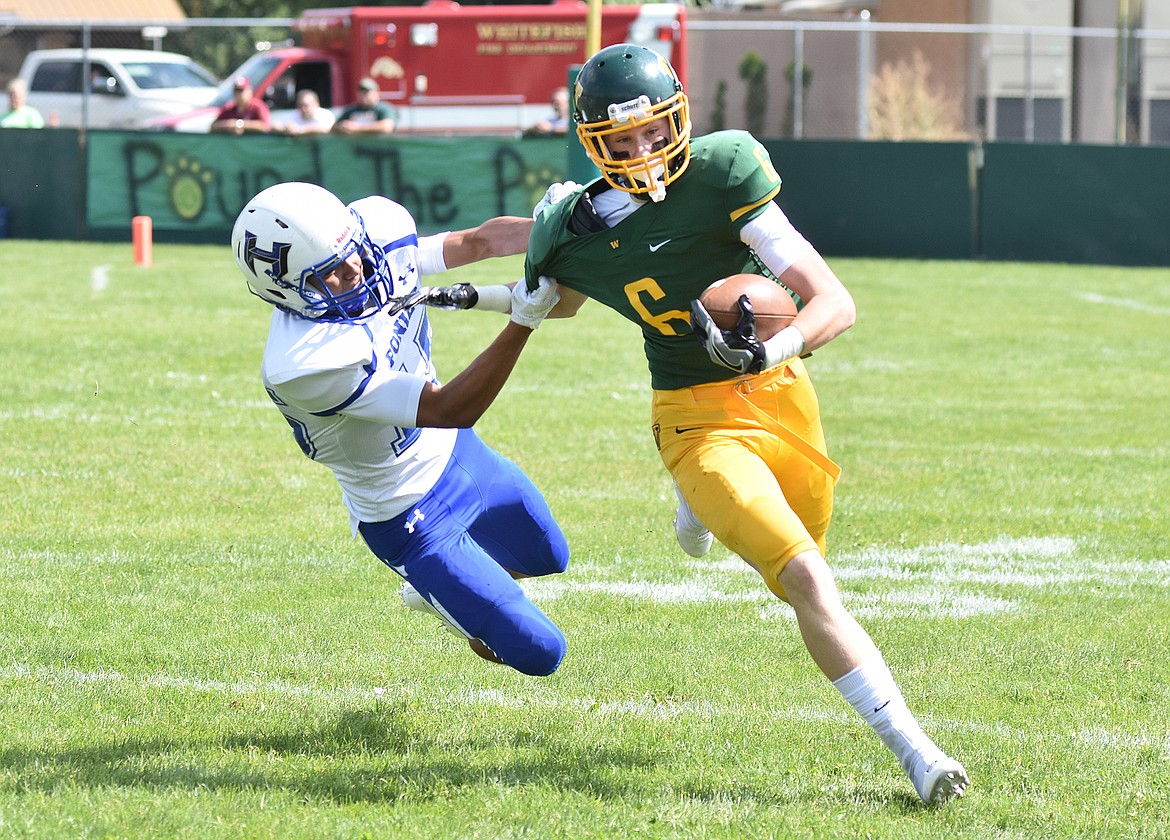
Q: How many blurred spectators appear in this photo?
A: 5